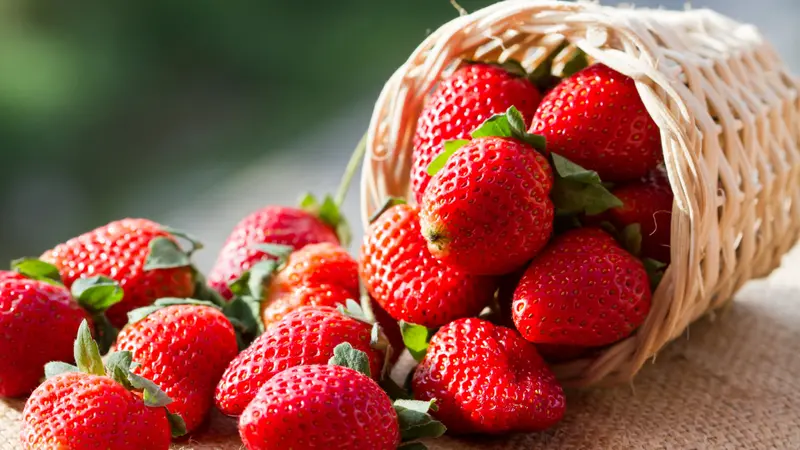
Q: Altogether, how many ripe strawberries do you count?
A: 15